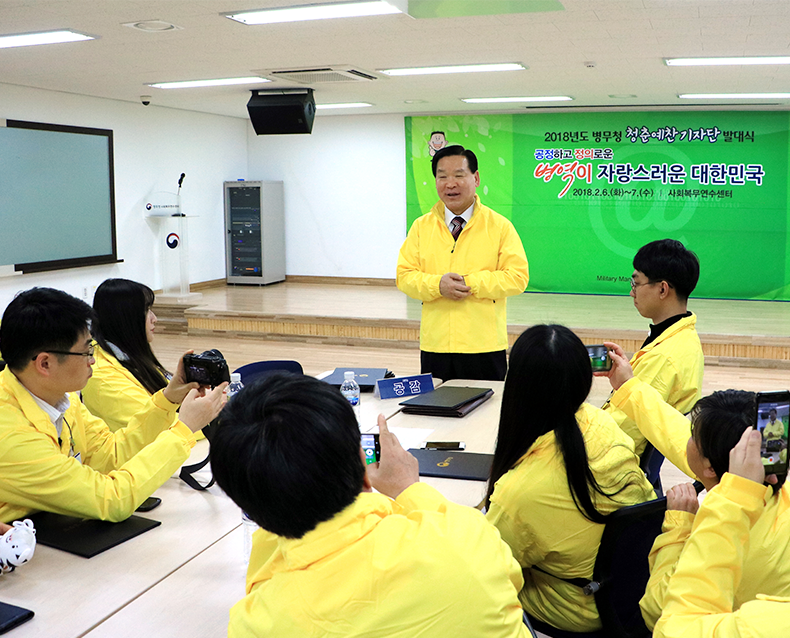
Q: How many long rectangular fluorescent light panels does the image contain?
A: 8